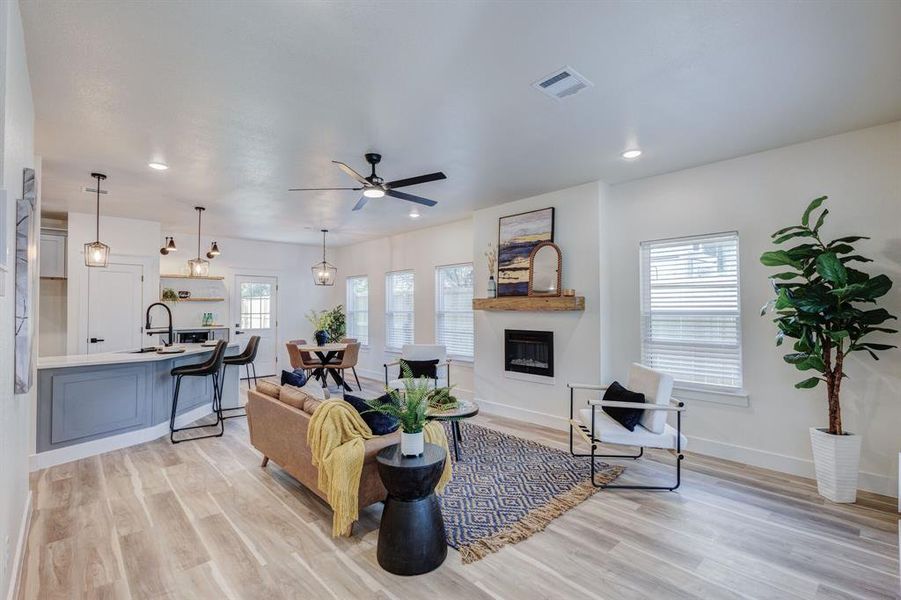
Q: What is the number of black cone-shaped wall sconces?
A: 2